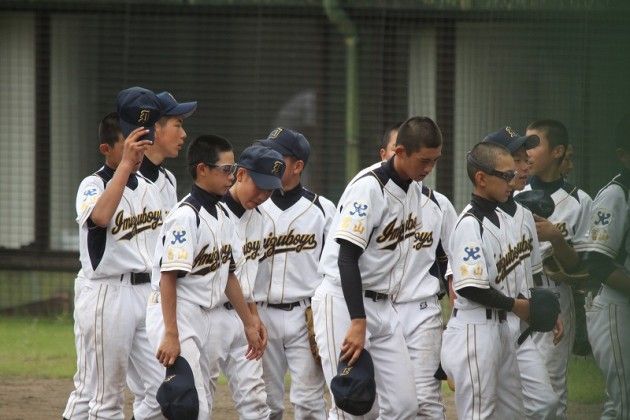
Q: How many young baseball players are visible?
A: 12